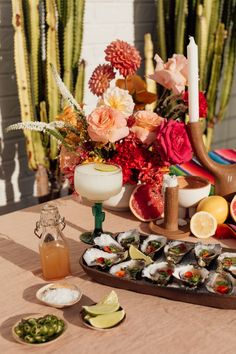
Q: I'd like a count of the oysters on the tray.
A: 11